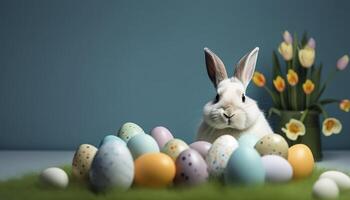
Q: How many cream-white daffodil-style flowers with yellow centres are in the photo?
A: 2